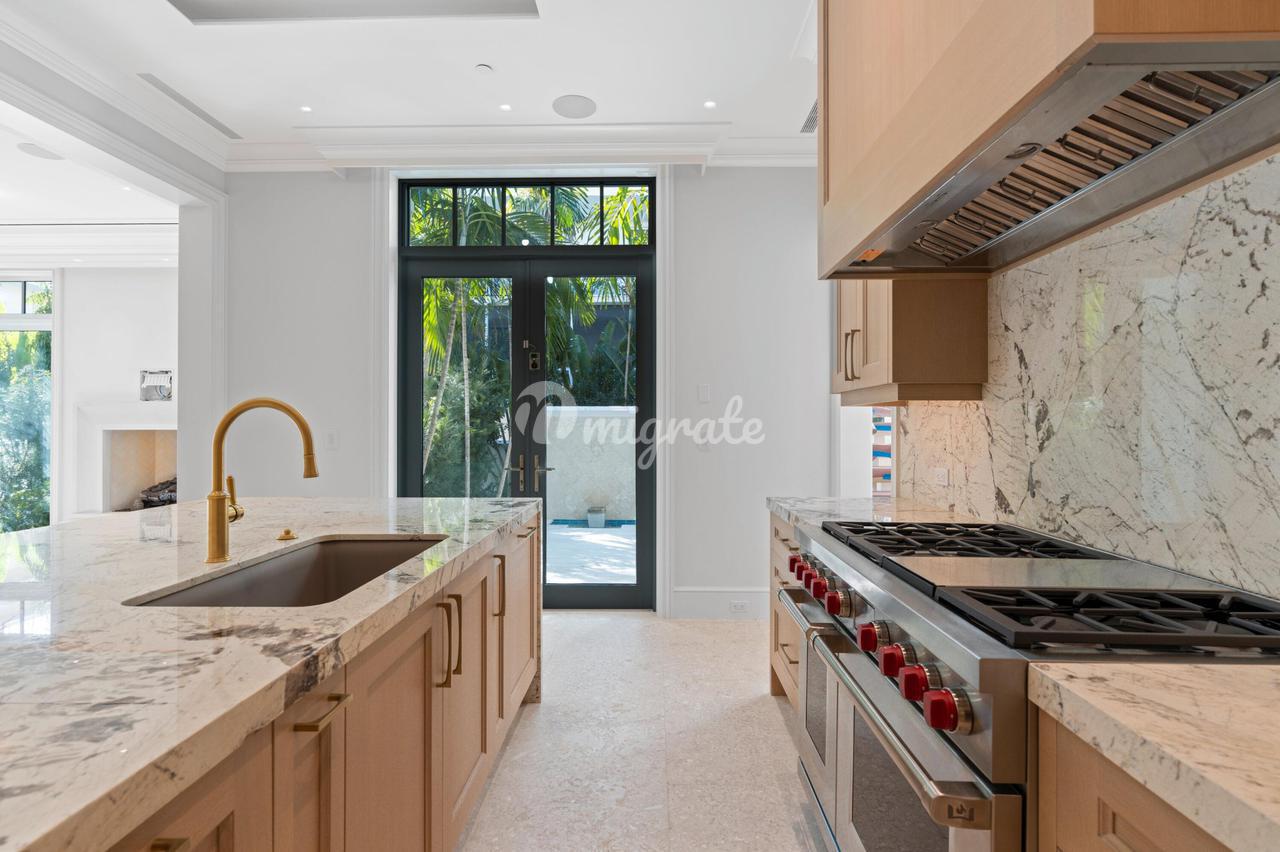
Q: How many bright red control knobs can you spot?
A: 9